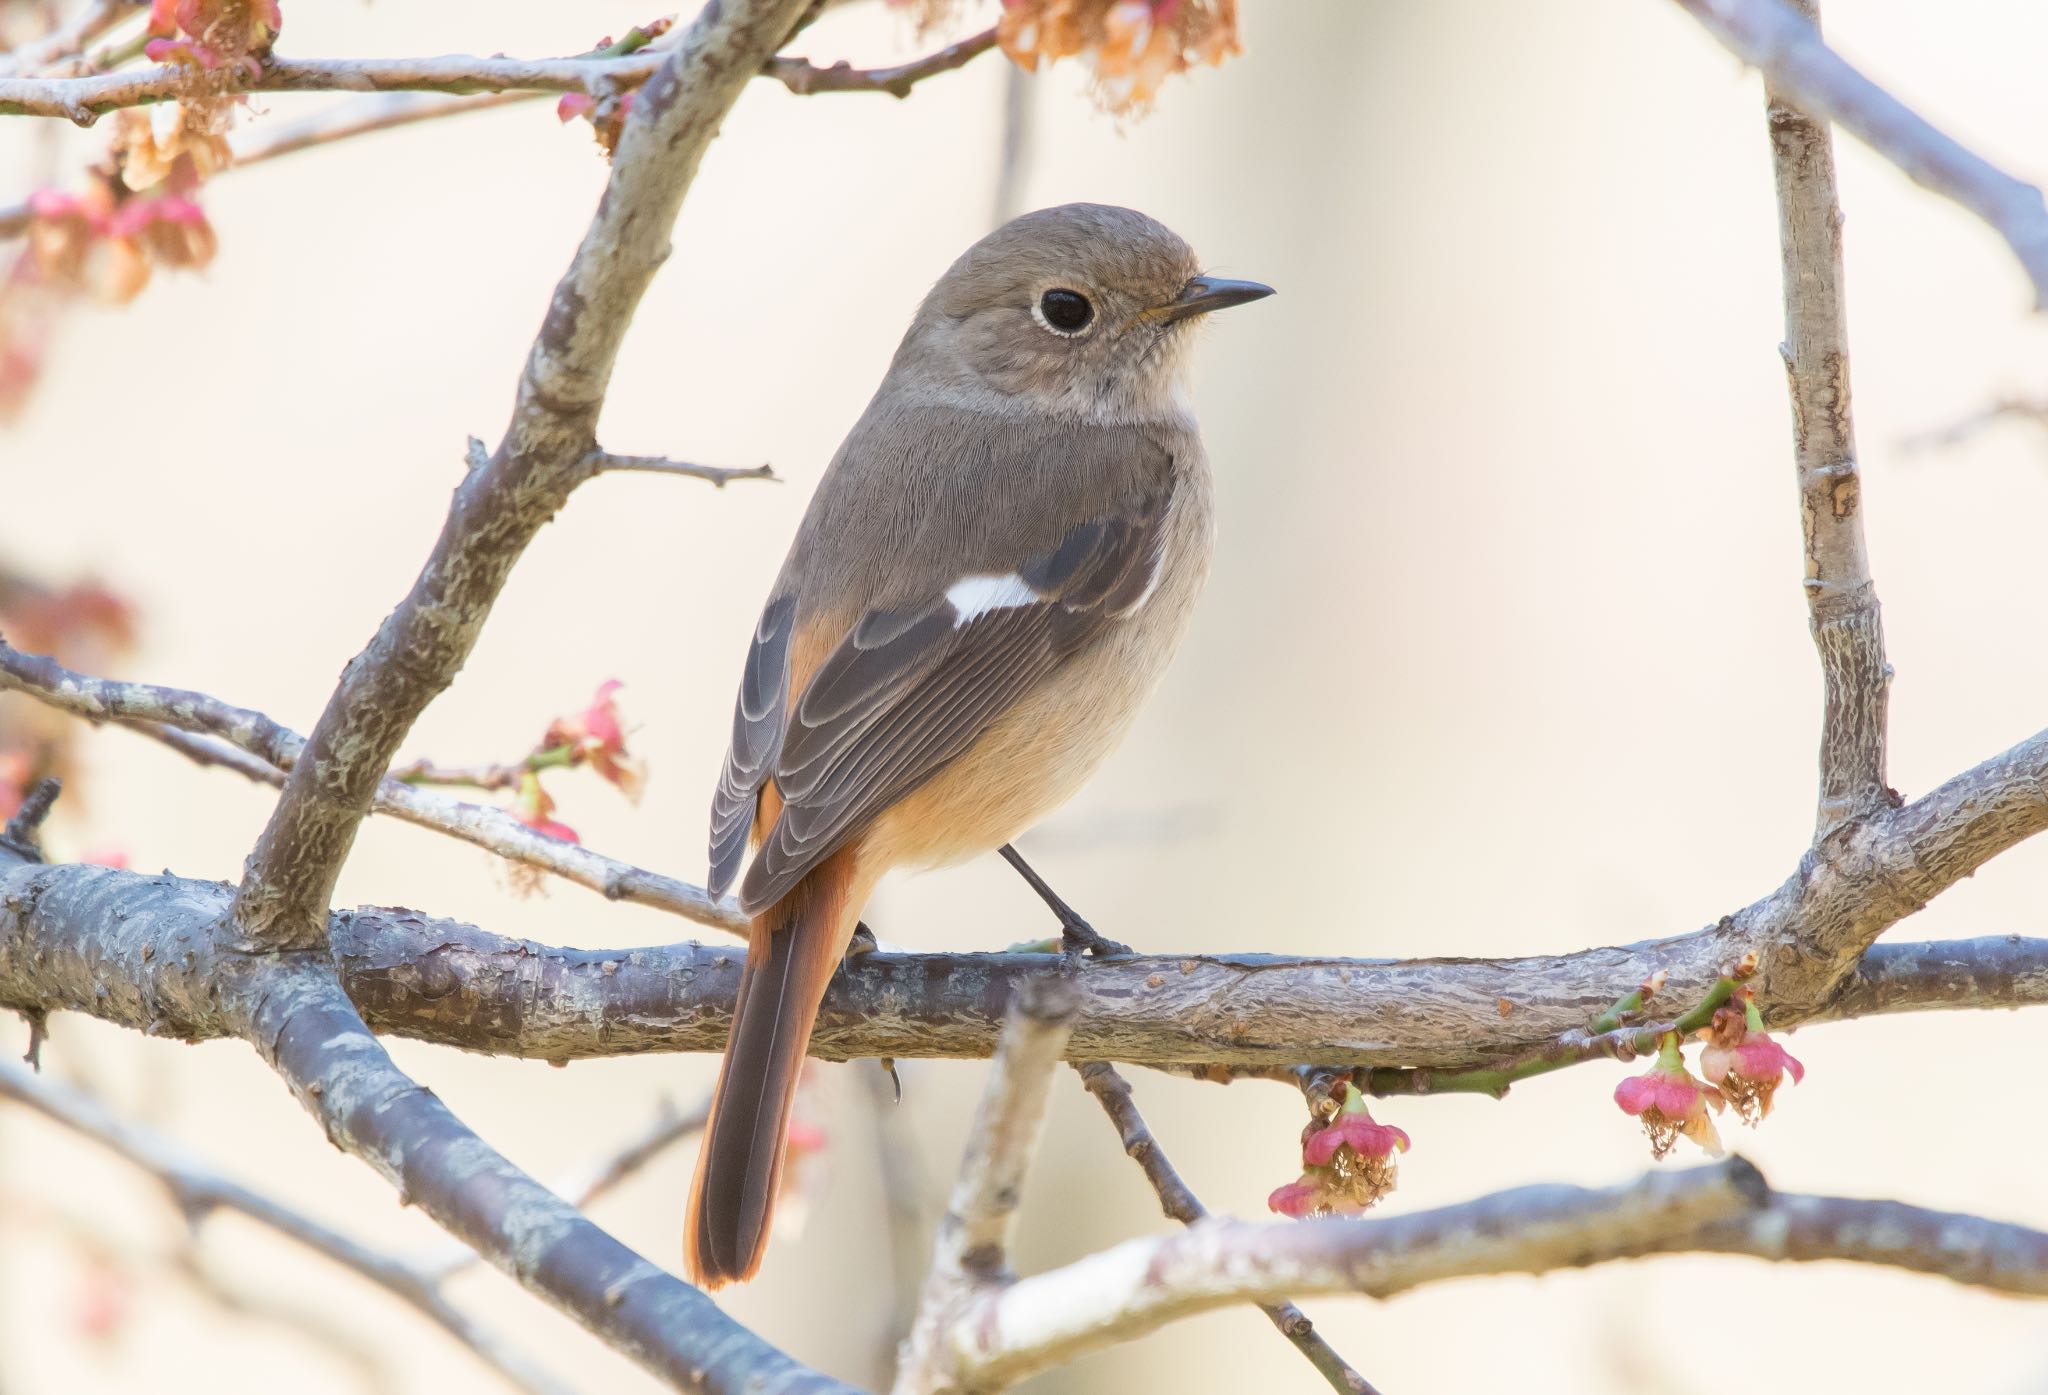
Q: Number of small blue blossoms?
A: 0